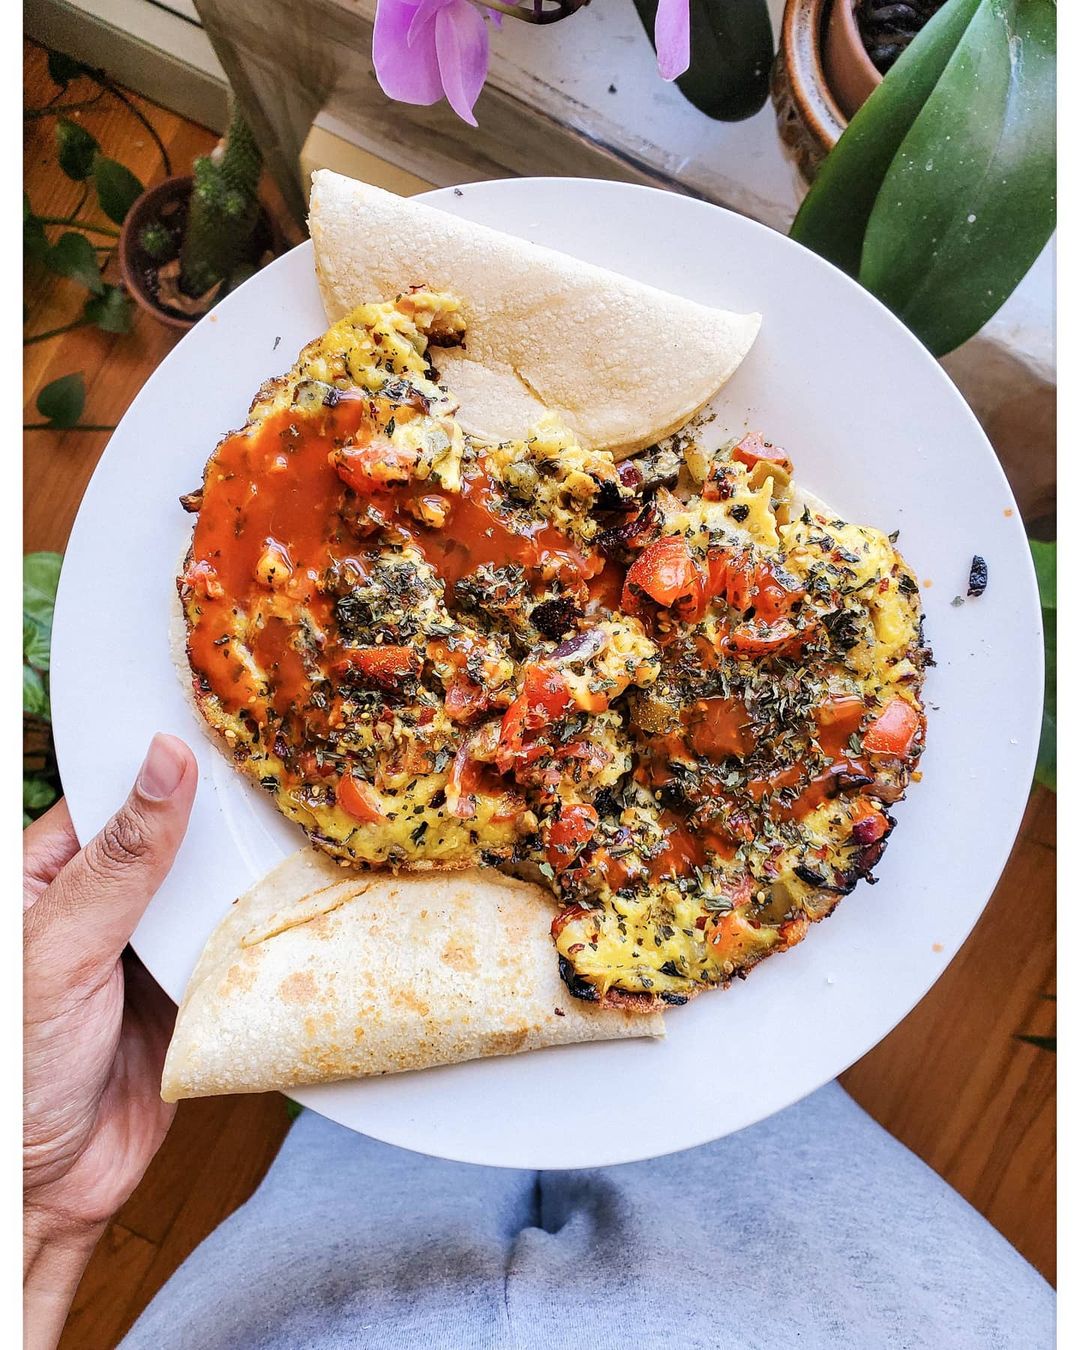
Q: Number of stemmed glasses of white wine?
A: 0